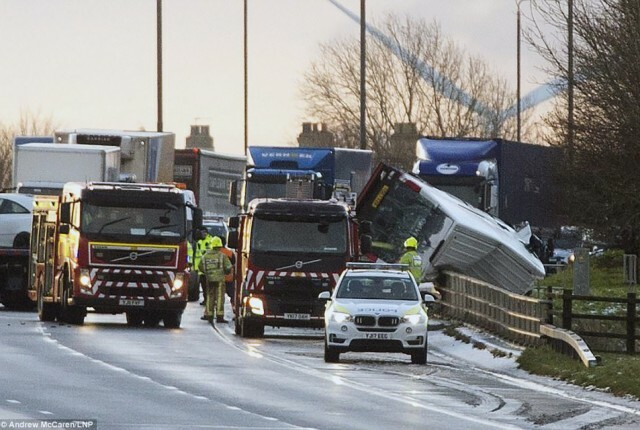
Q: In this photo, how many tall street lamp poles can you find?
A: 5